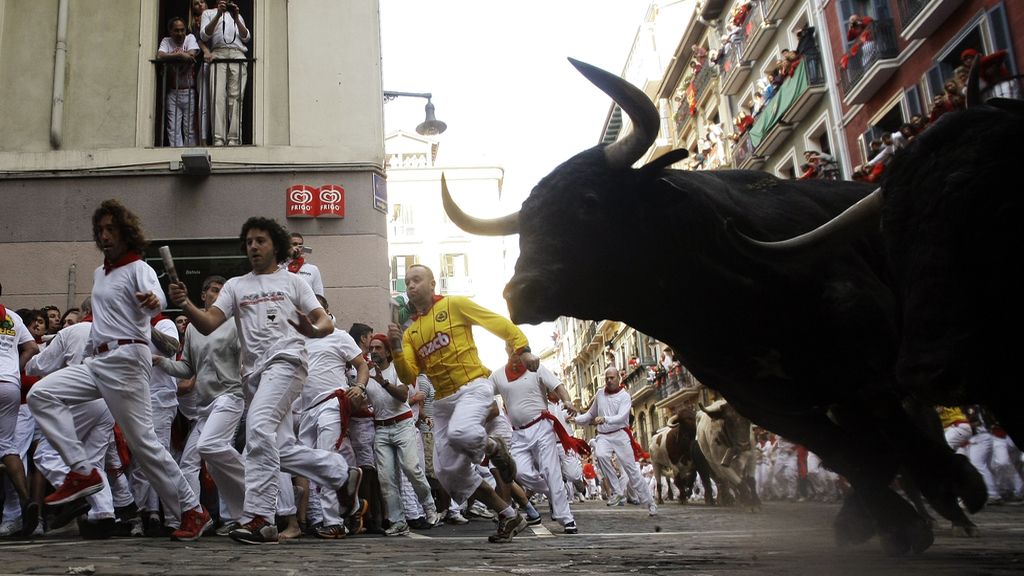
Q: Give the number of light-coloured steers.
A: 2